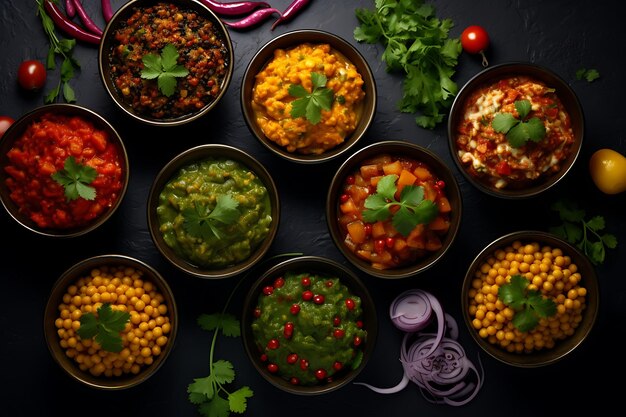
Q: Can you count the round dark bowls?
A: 9